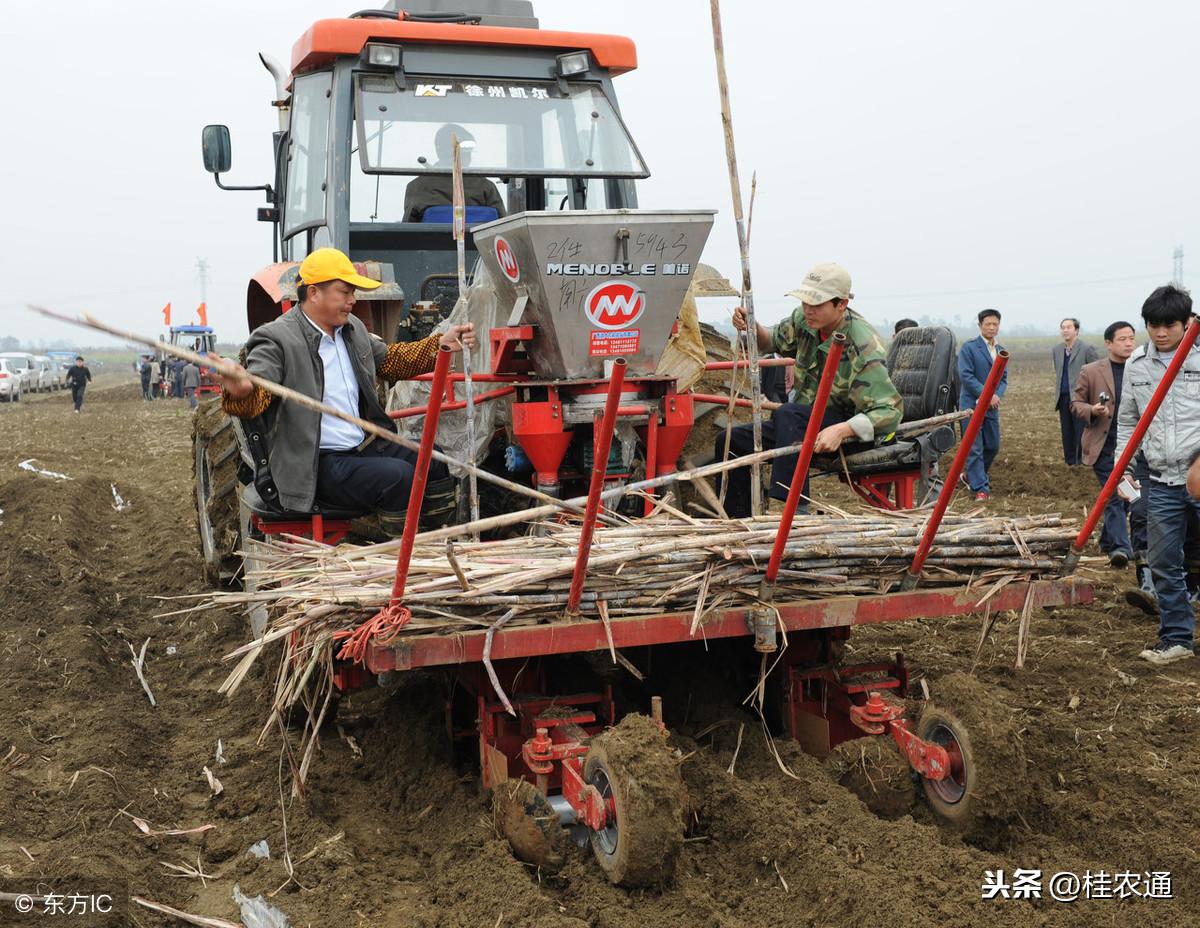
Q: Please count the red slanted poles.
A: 5